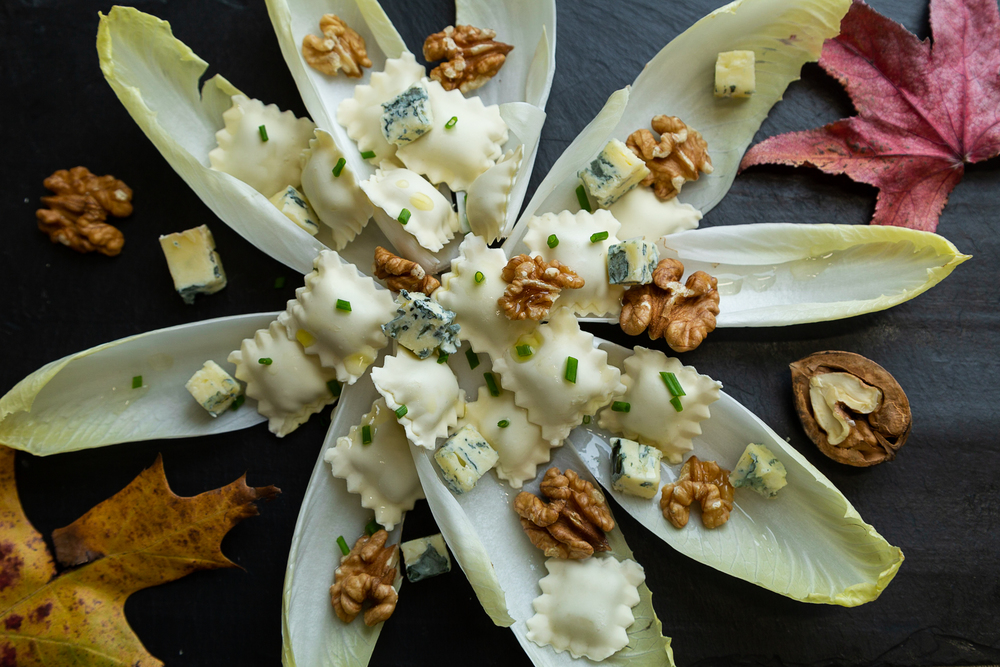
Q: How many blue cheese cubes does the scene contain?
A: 12